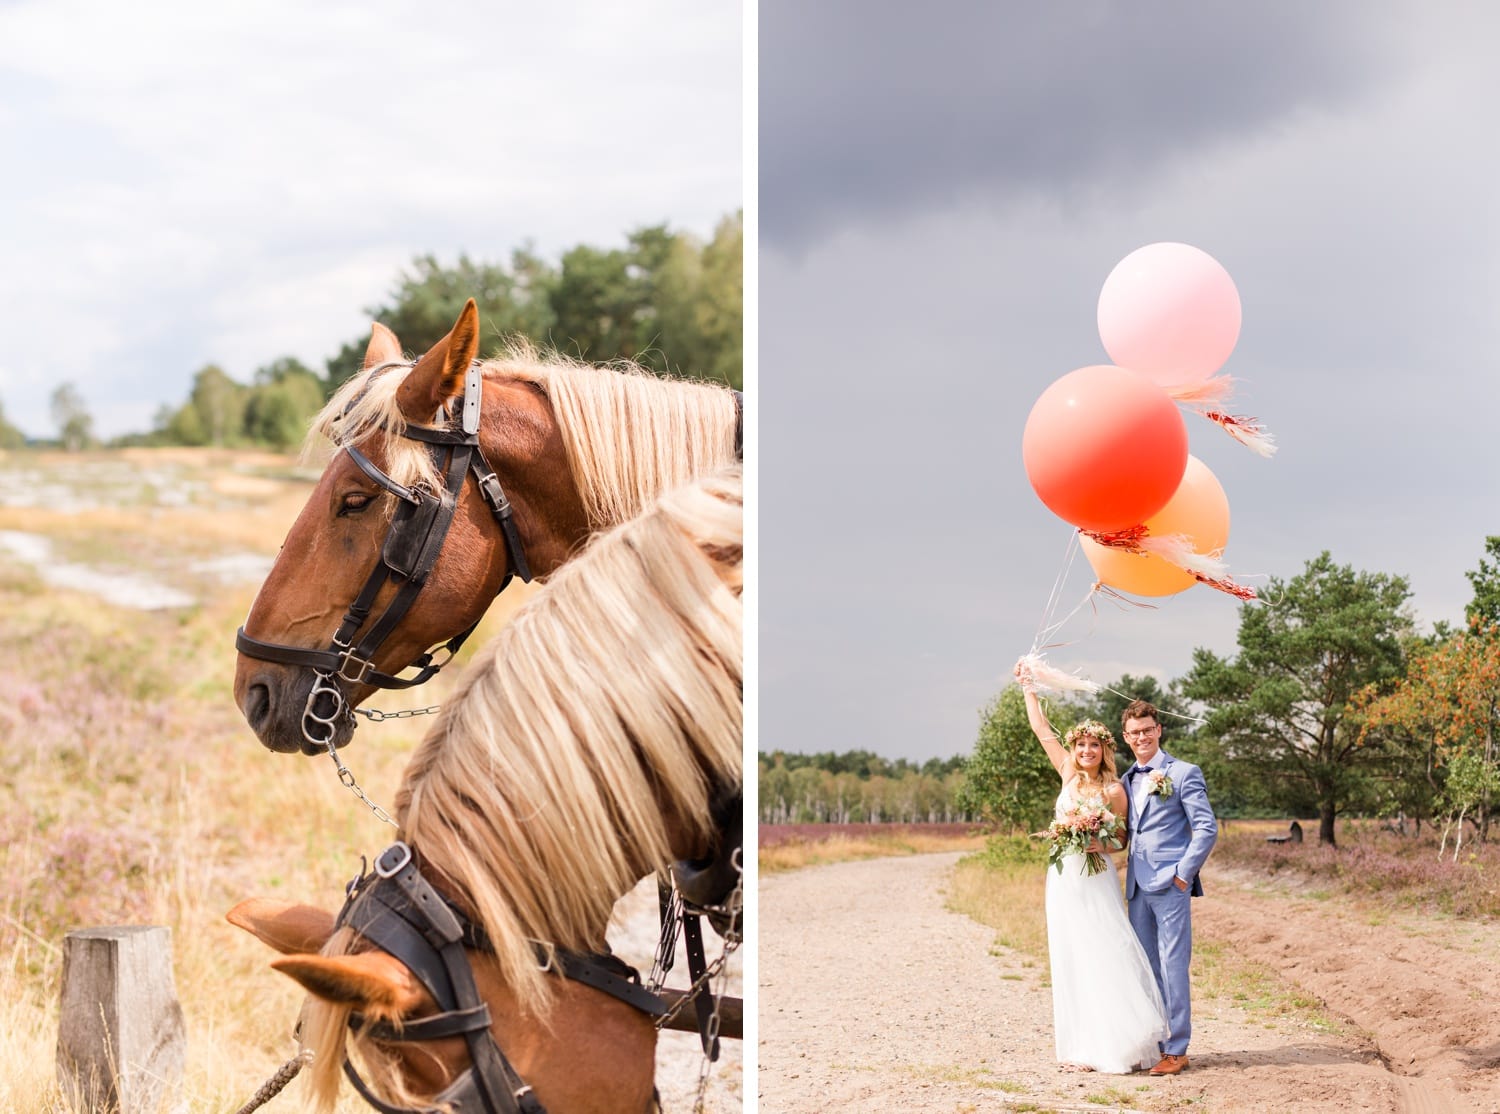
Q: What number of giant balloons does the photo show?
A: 3